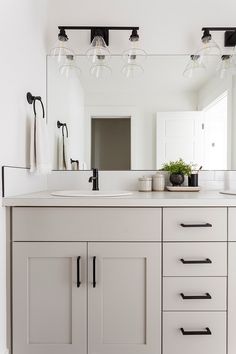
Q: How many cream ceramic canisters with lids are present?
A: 2